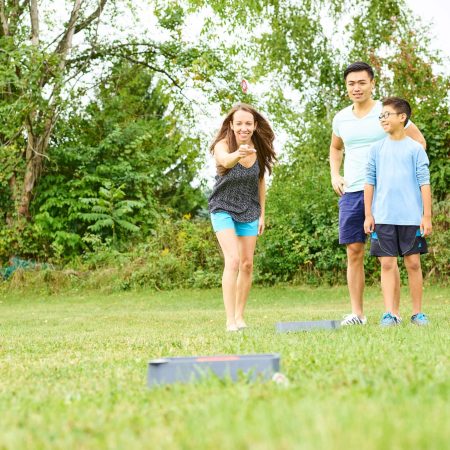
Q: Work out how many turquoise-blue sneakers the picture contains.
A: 2